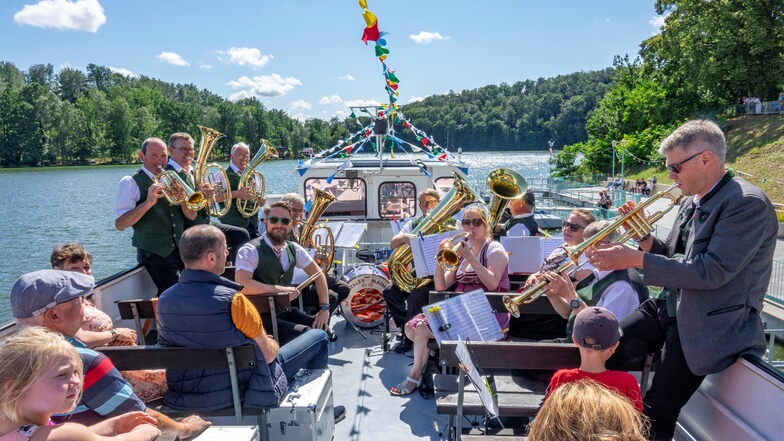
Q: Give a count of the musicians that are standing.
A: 4